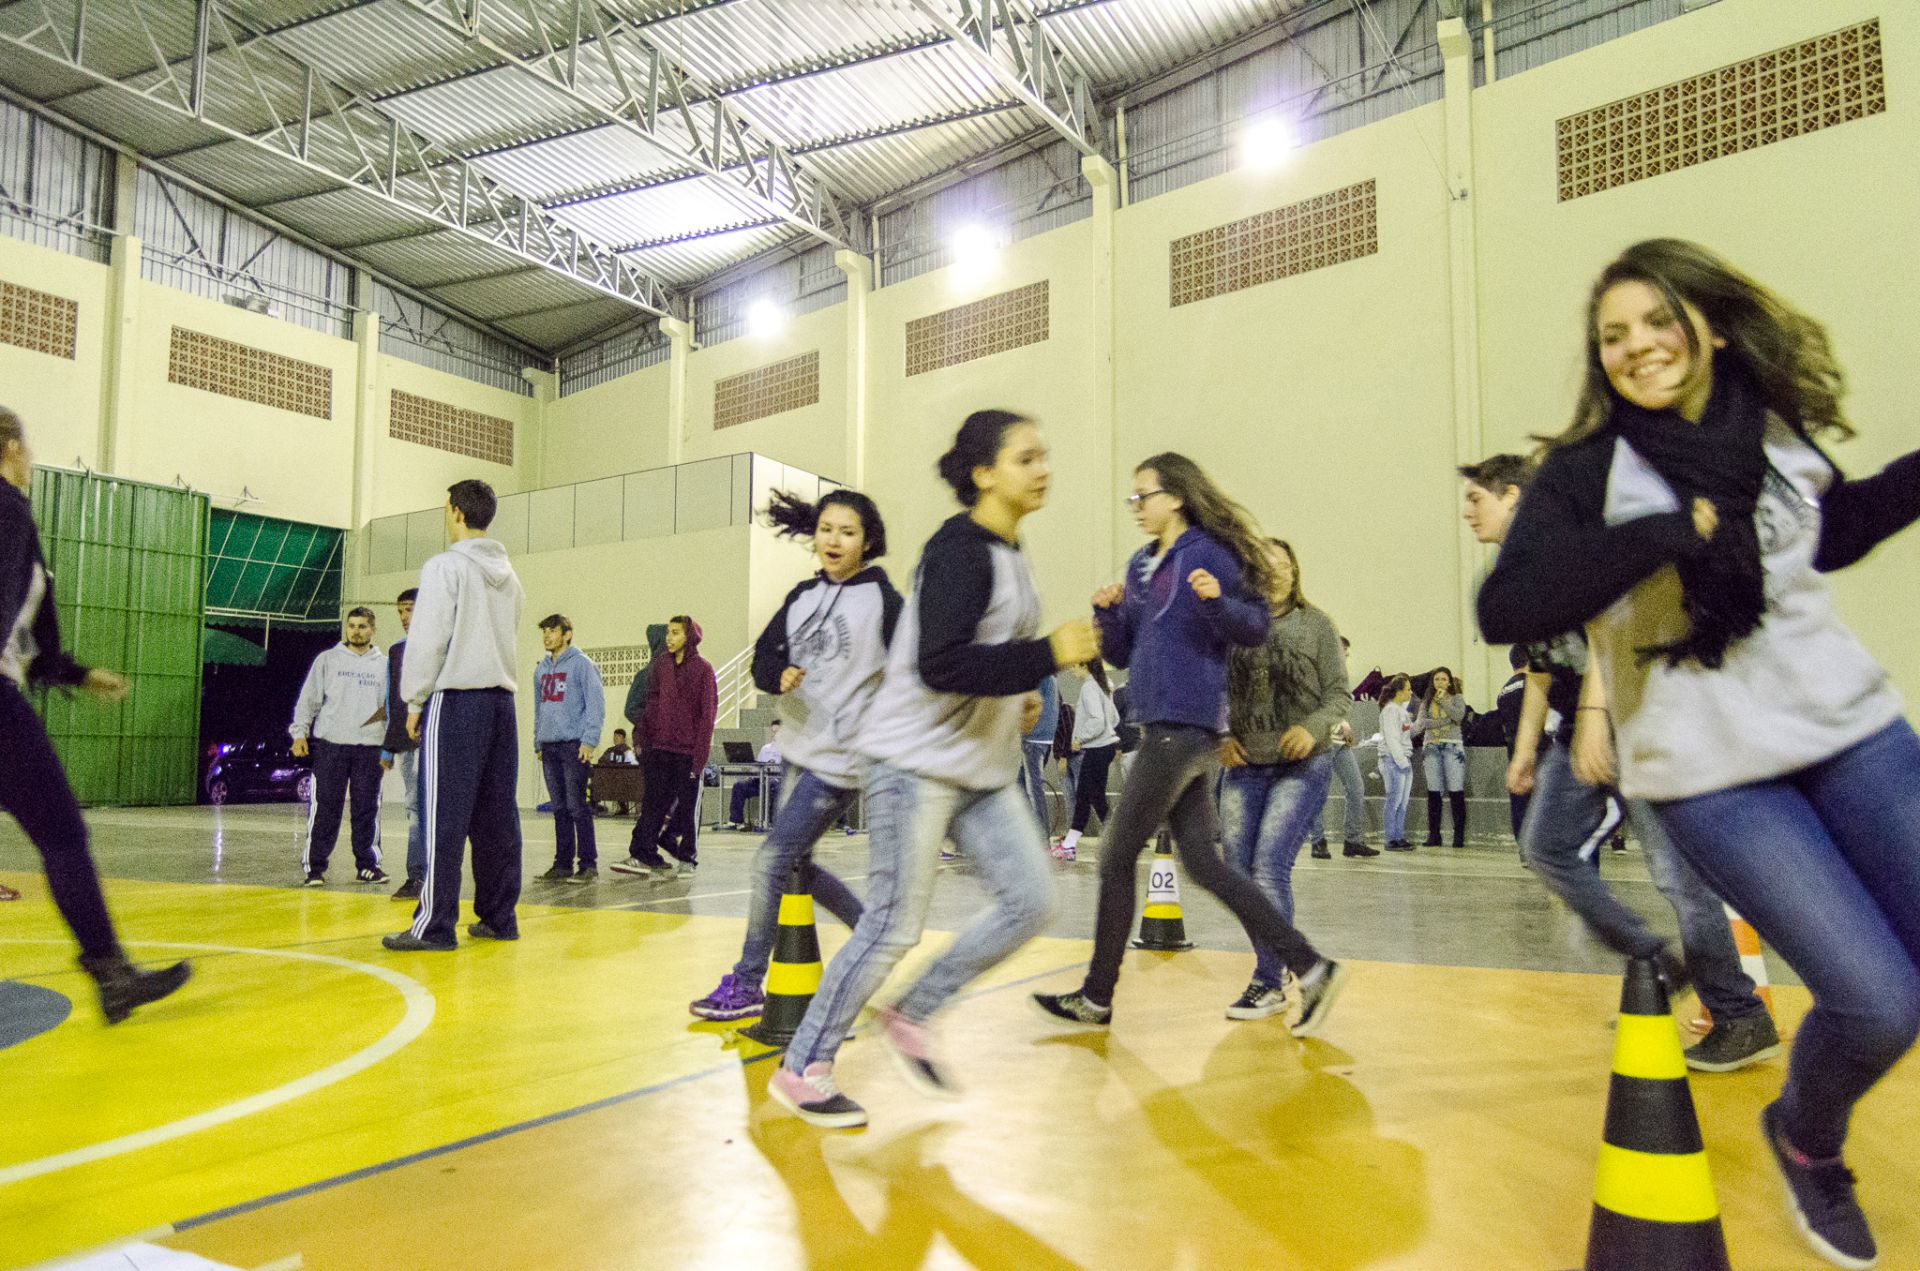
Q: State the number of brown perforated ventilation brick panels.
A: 7